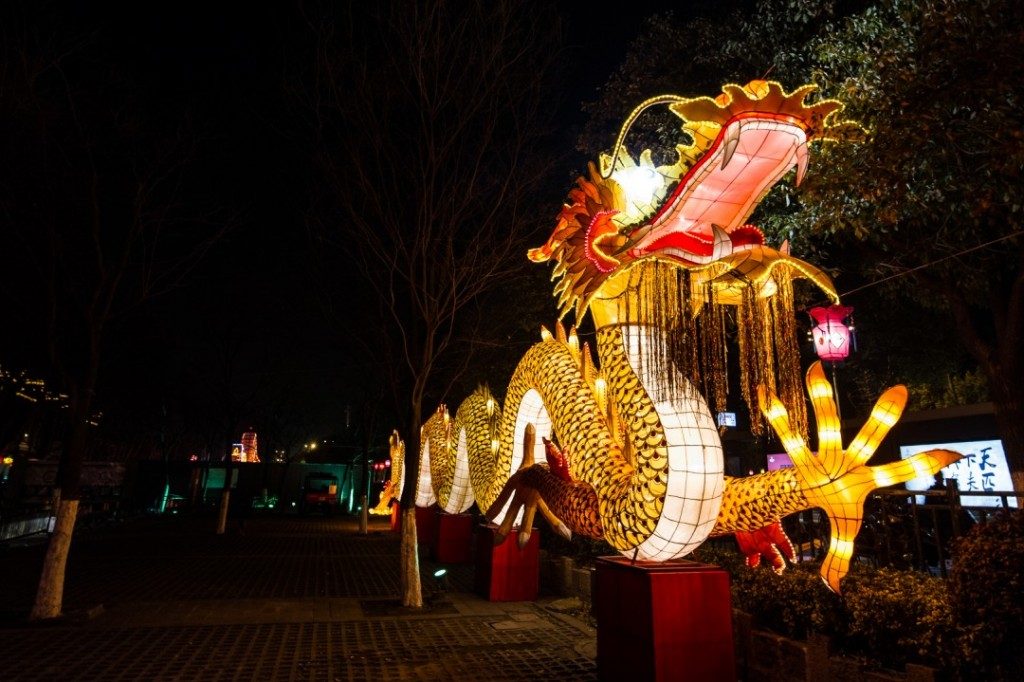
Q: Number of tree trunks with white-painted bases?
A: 4